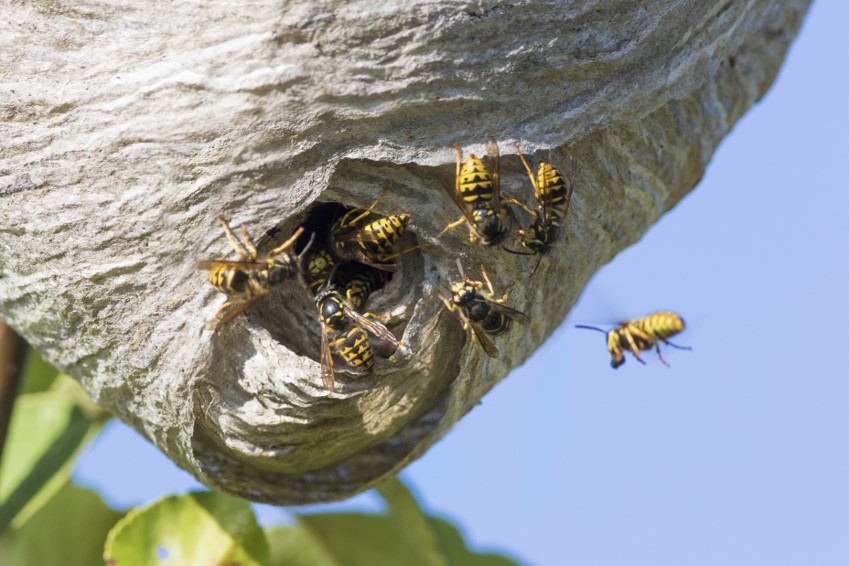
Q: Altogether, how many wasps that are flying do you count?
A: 1